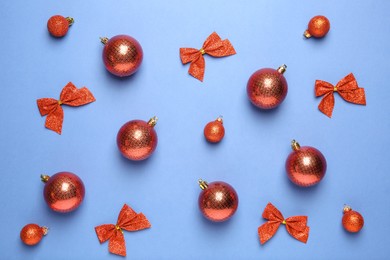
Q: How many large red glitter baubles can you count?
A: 6